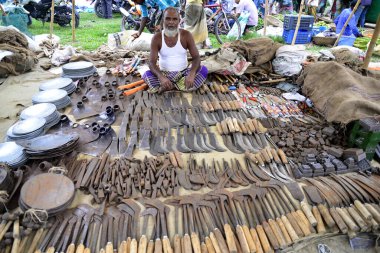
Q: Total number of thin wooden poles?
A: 6